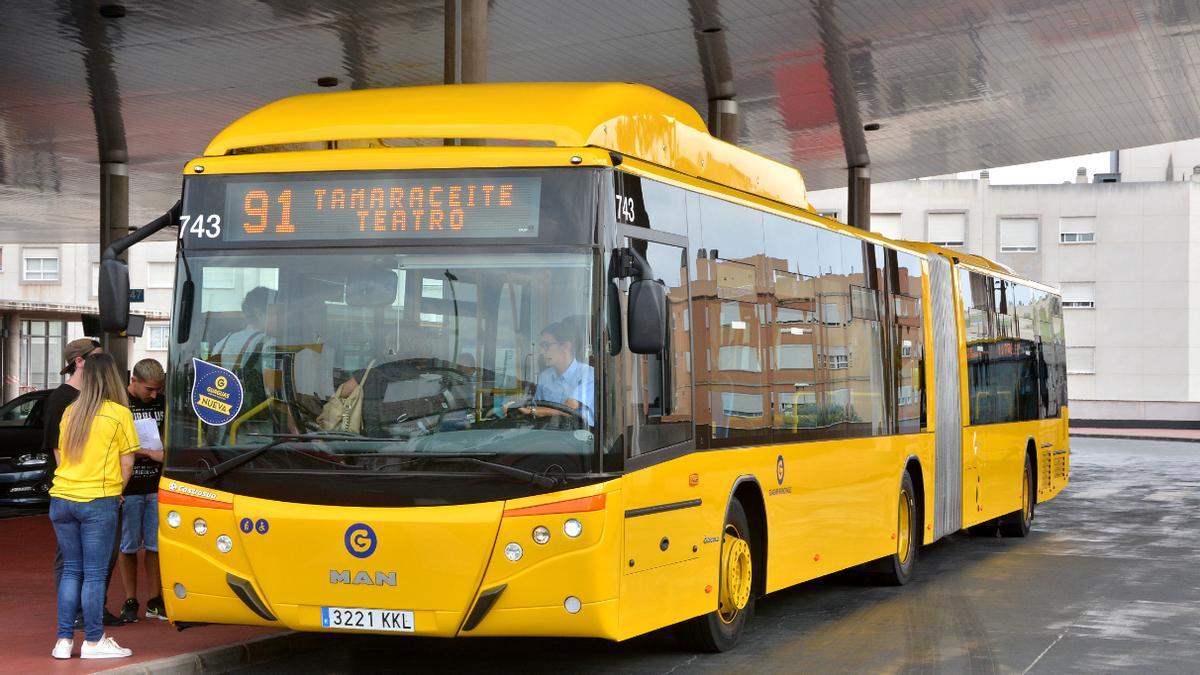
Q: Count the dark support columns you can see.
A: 4